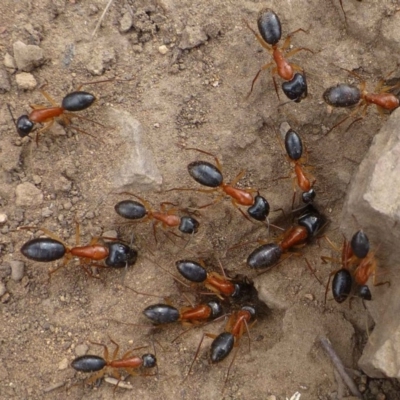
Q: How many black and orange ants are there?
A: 14